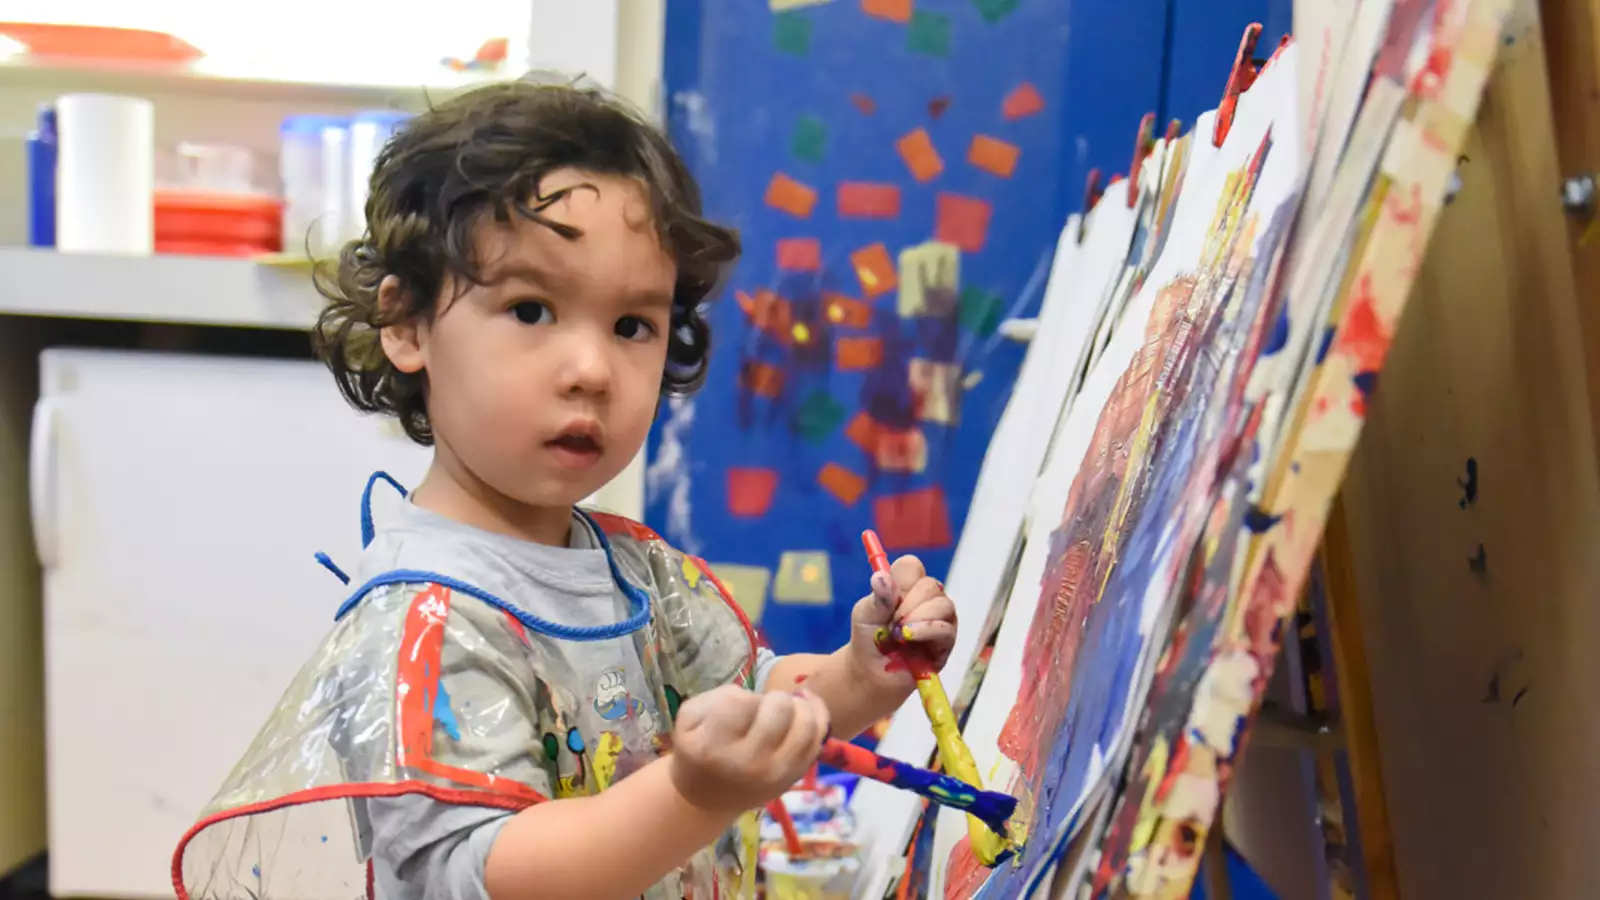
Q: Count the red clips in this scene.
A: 3